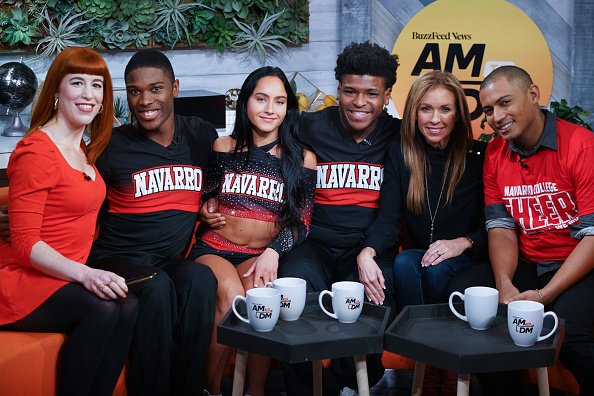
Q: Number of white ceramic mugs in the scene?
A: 5